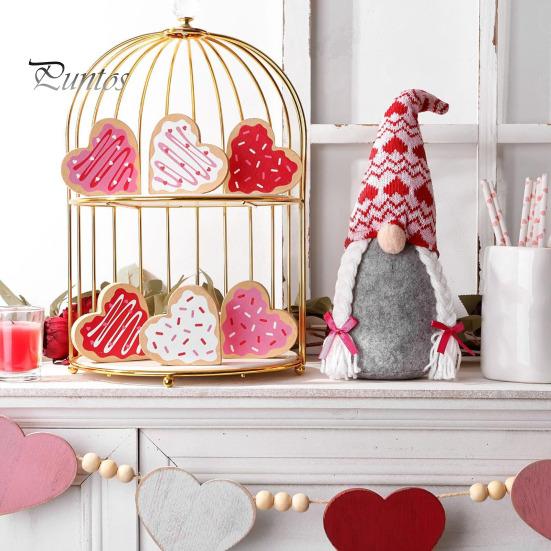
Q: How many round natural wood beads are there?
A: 9